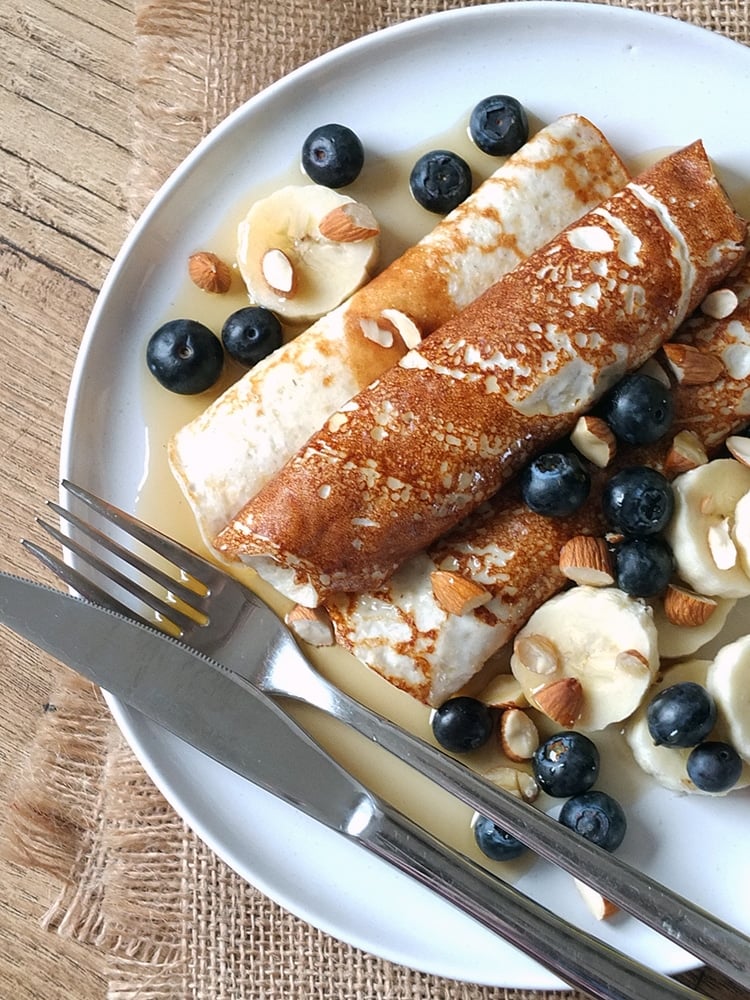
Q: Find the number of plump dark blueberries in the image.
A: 15